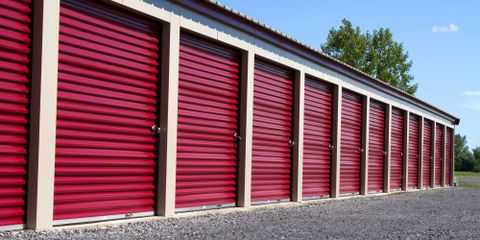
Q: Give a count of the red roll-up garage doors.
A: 12